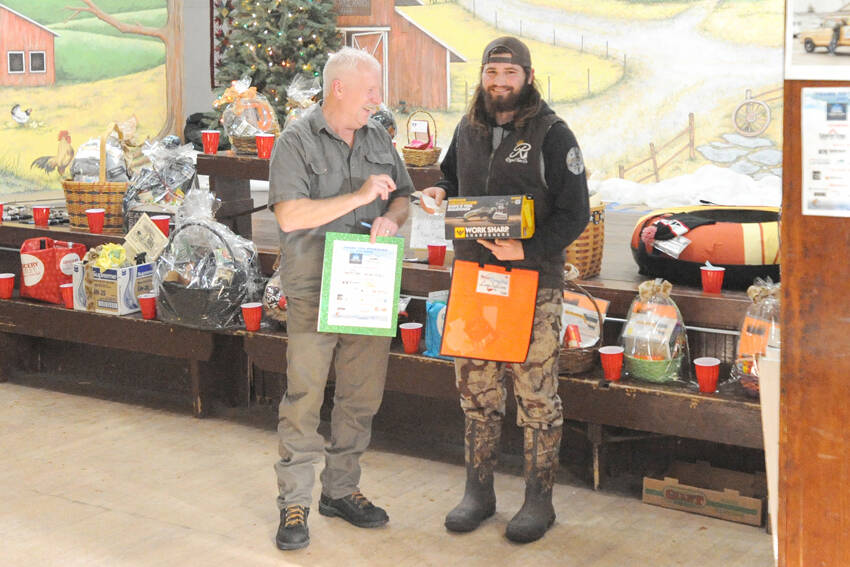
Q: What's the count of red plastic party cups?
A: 15